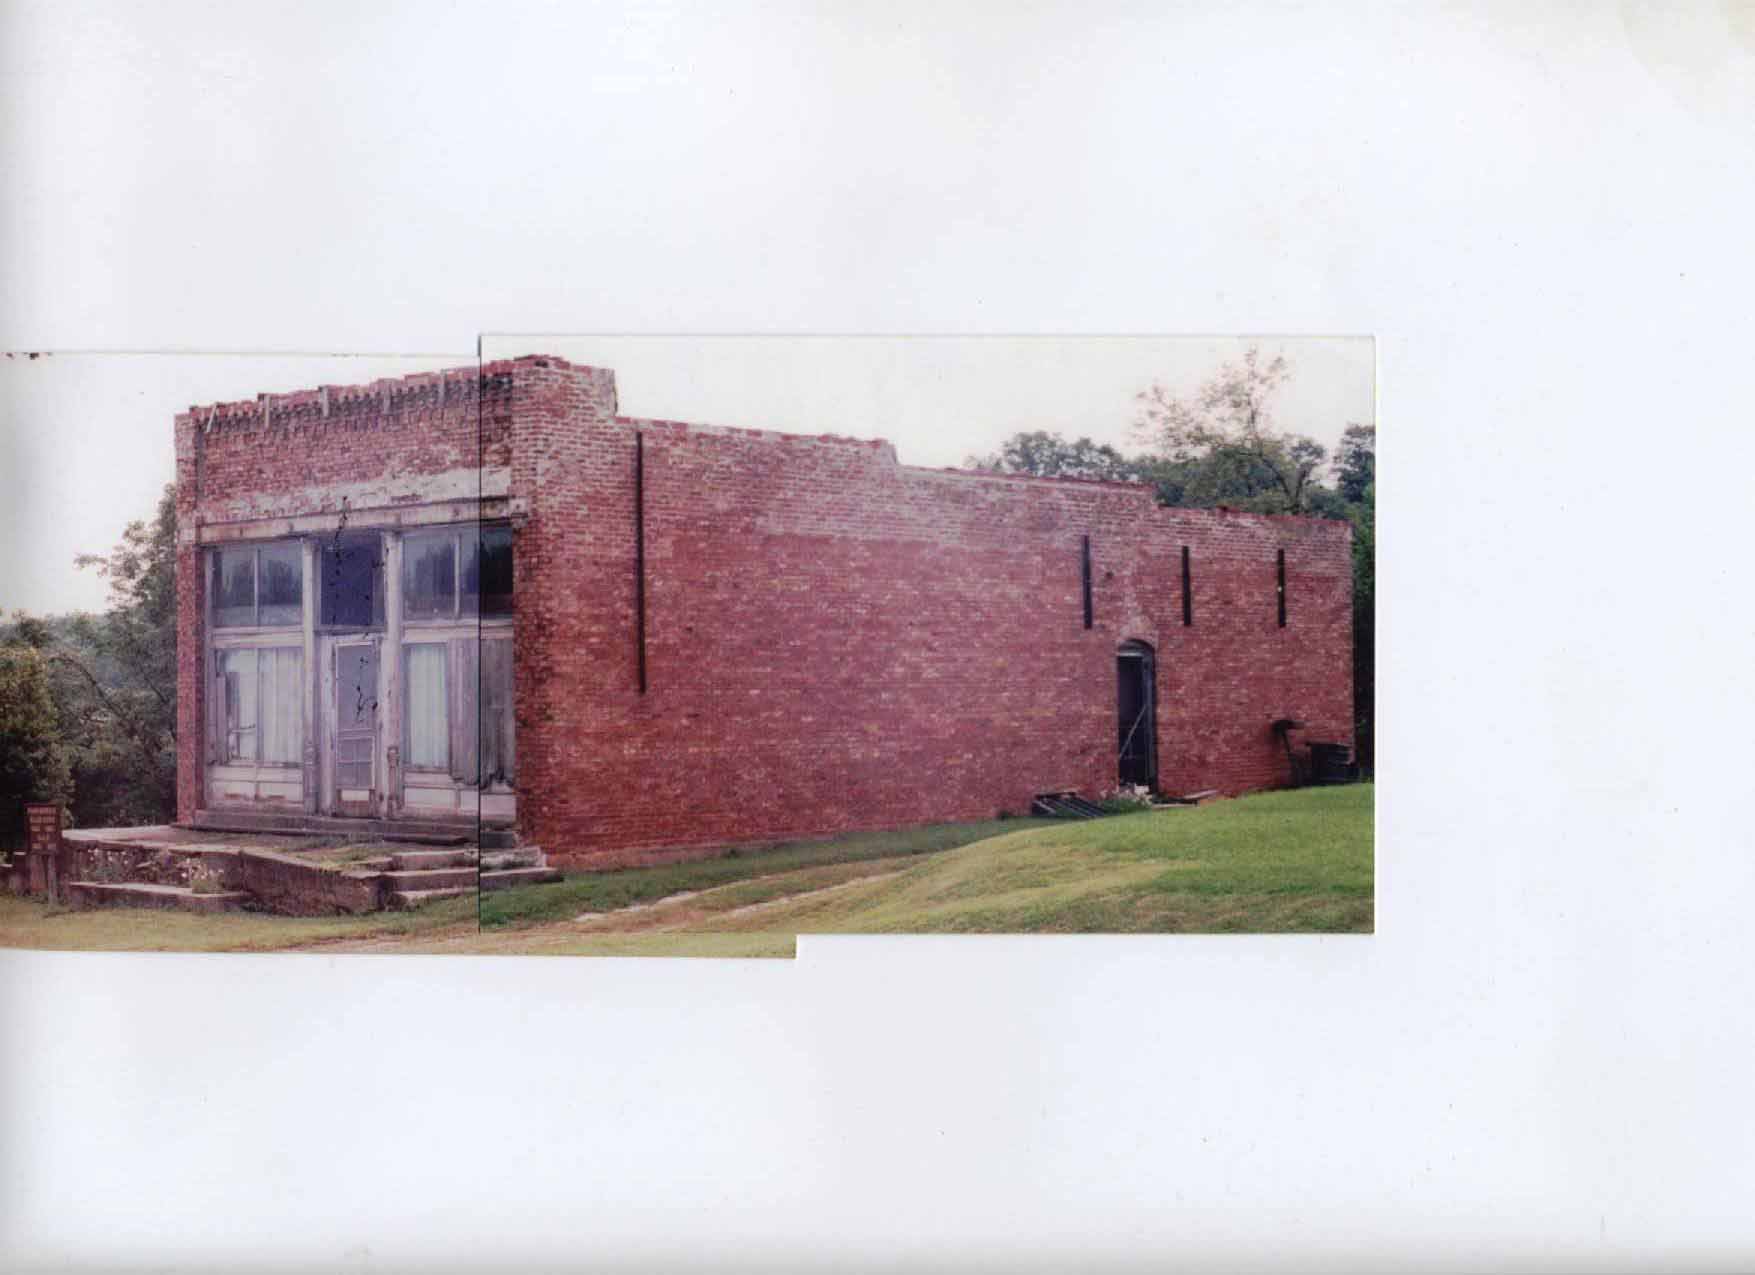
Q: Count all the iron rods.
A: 4